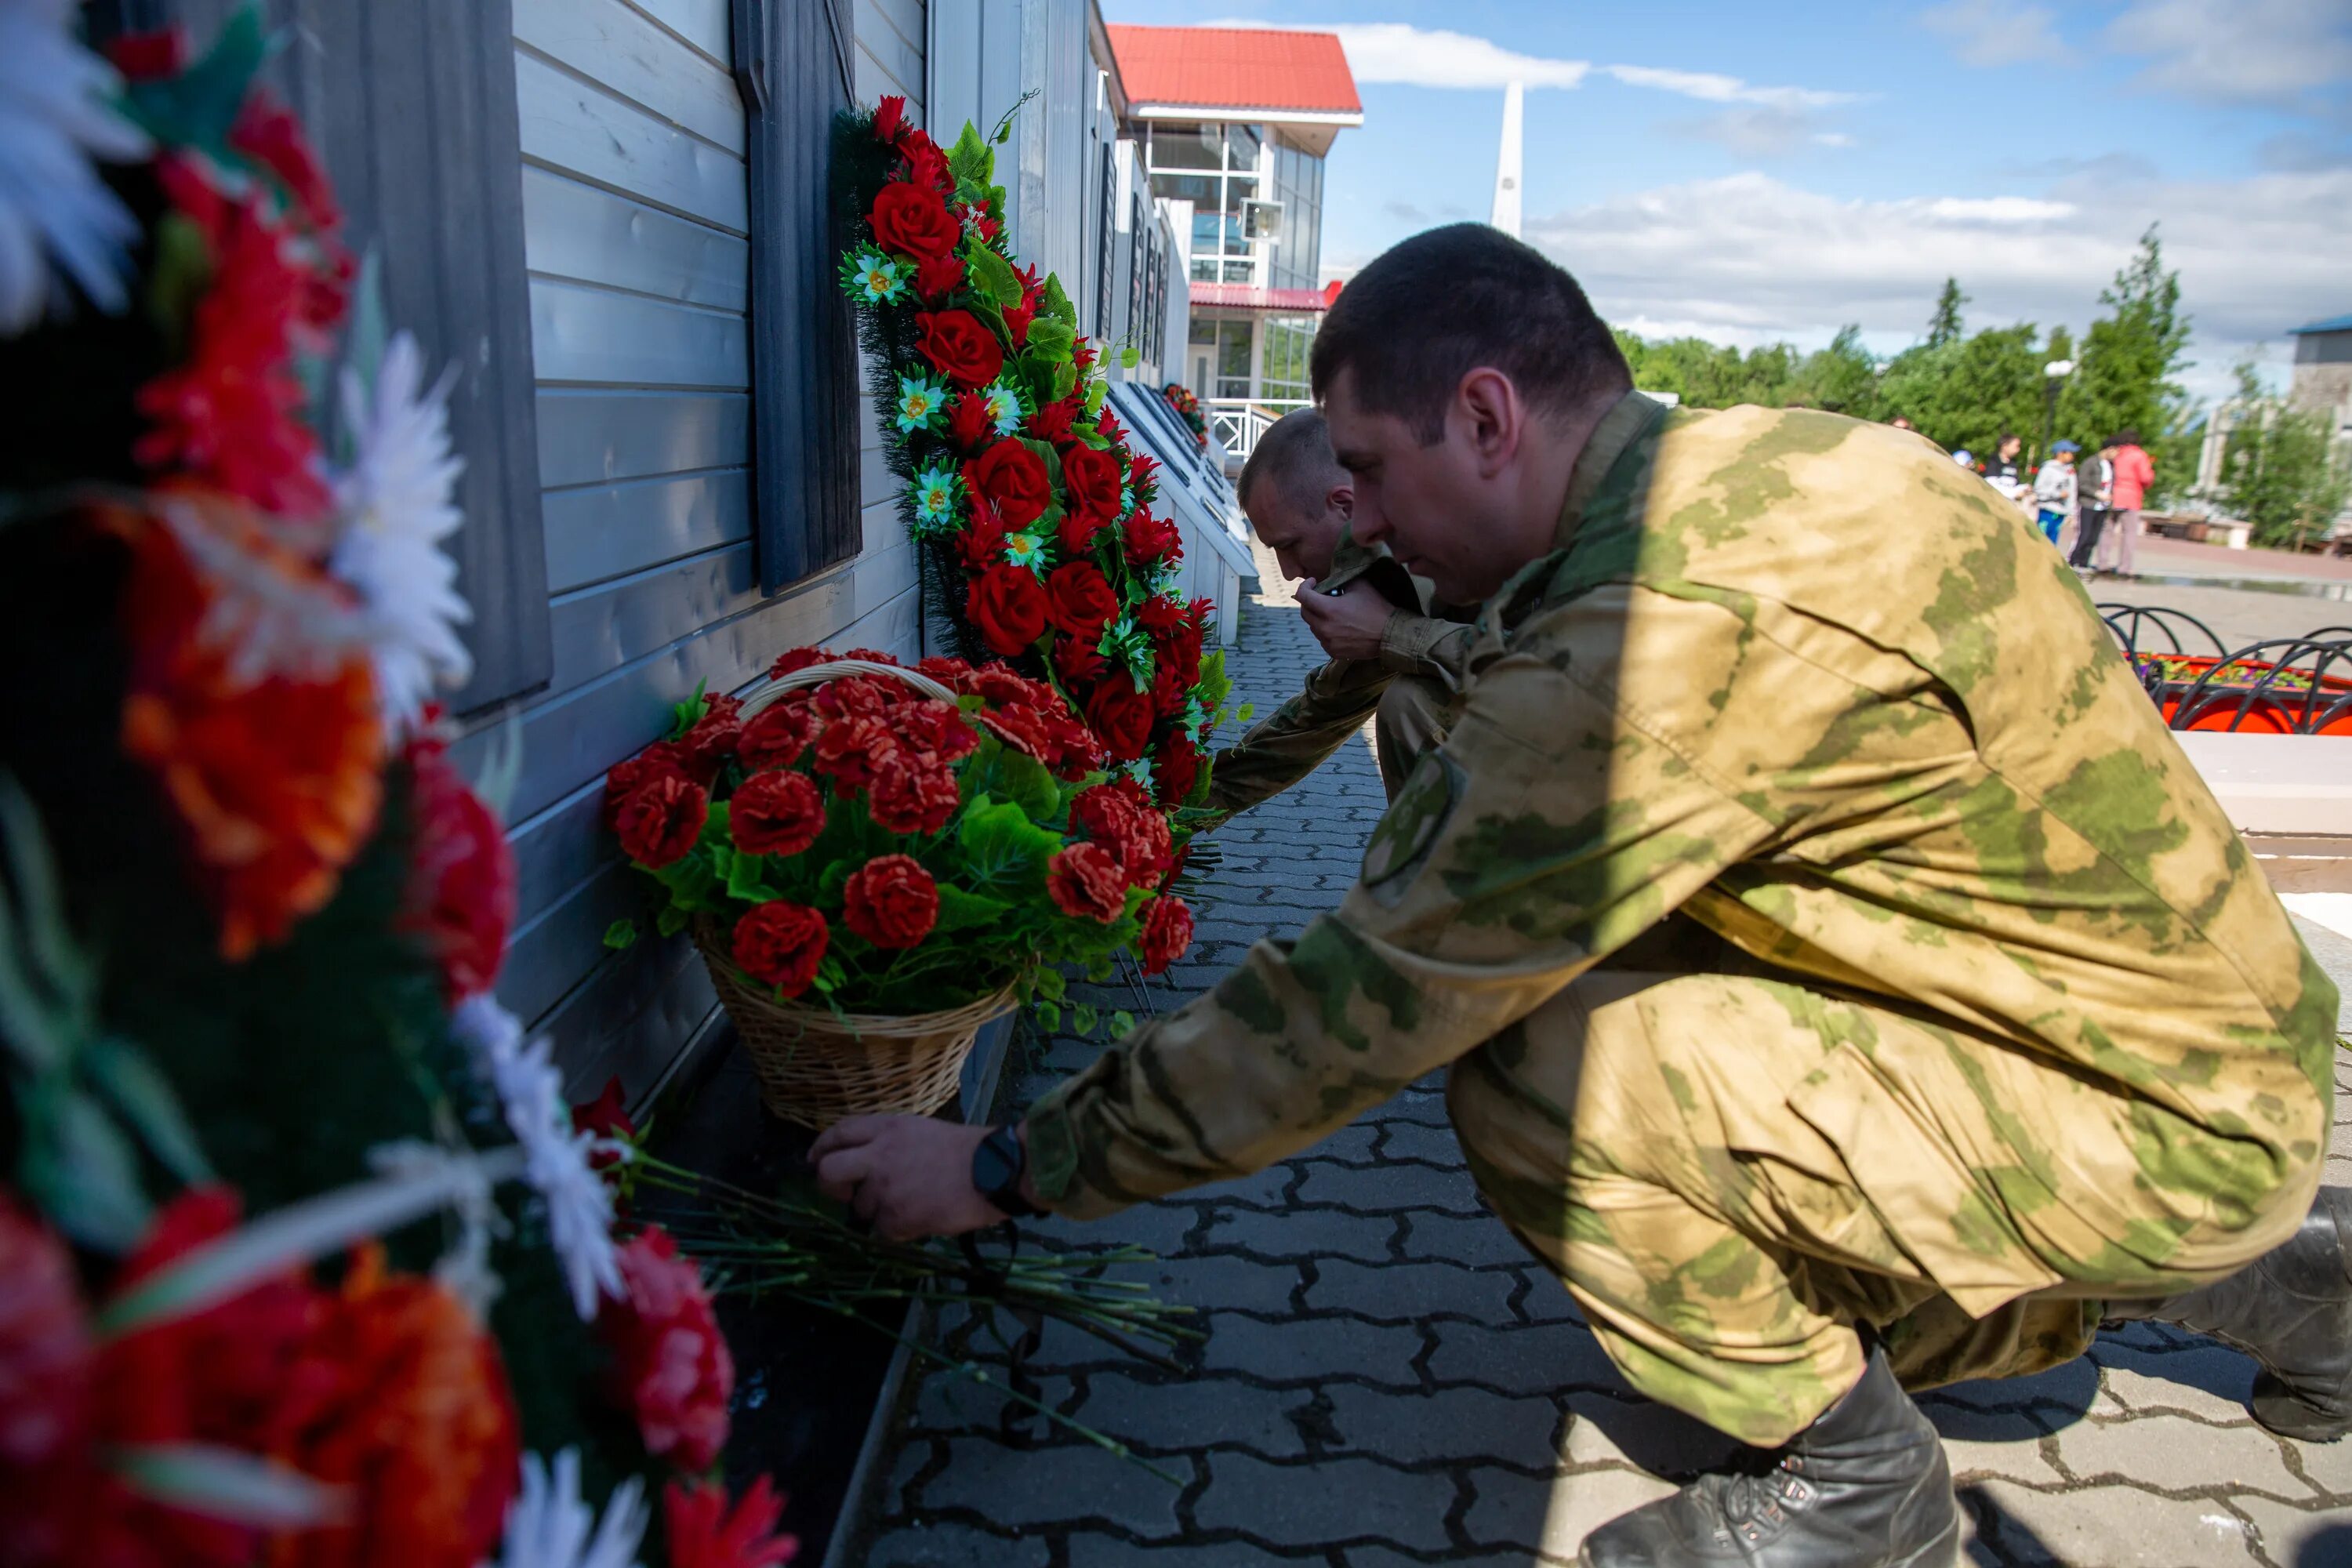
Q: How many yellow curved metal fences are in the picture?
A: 0